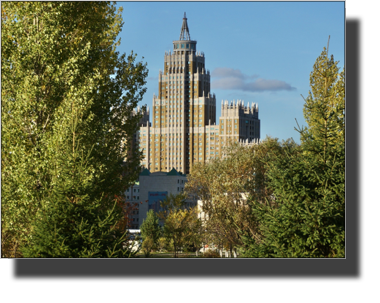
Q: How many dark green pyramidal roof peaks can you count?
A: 2